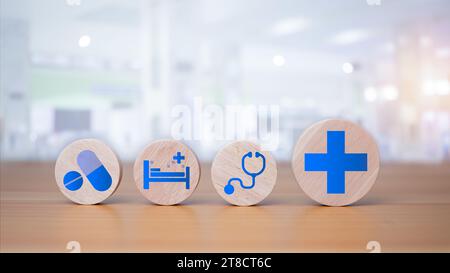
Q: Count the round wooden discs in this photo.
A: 4